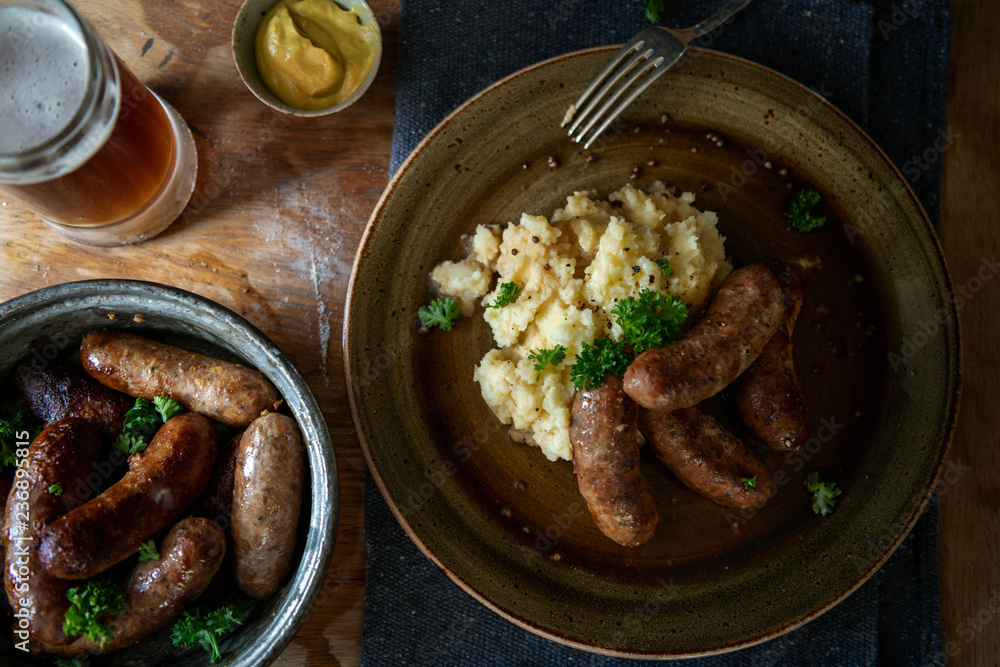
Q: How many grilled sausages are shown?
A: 11